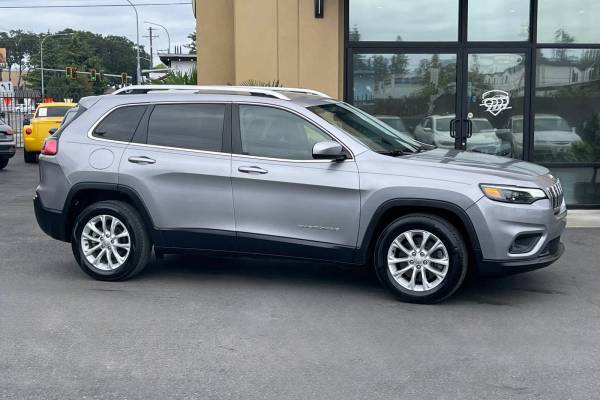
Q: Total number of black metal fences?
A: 1